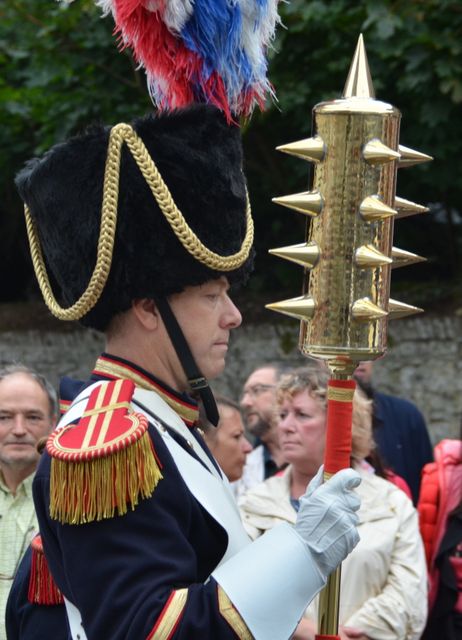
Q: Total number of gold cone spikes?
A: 13